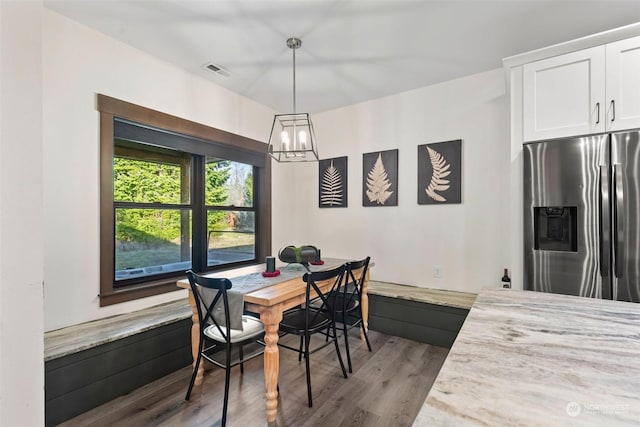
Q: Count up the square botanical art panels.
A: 3